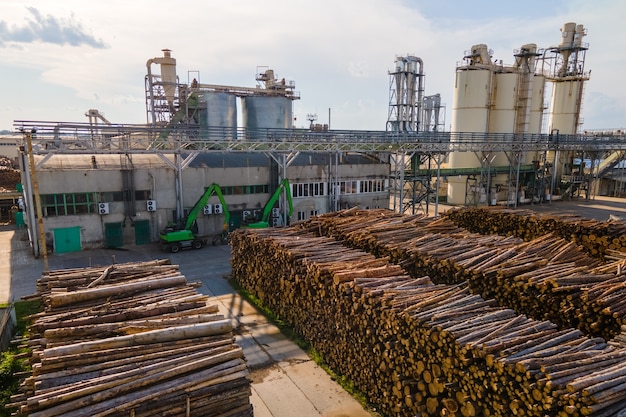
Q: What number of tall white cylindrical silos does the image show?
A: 4